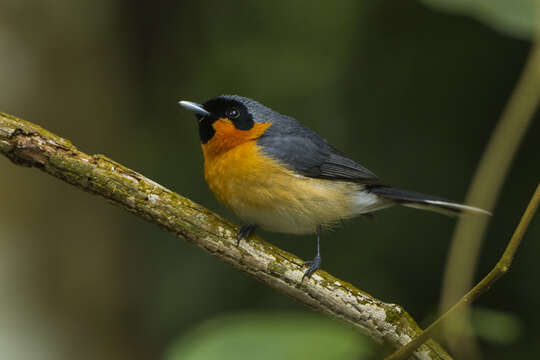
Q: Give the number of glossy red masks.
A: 0